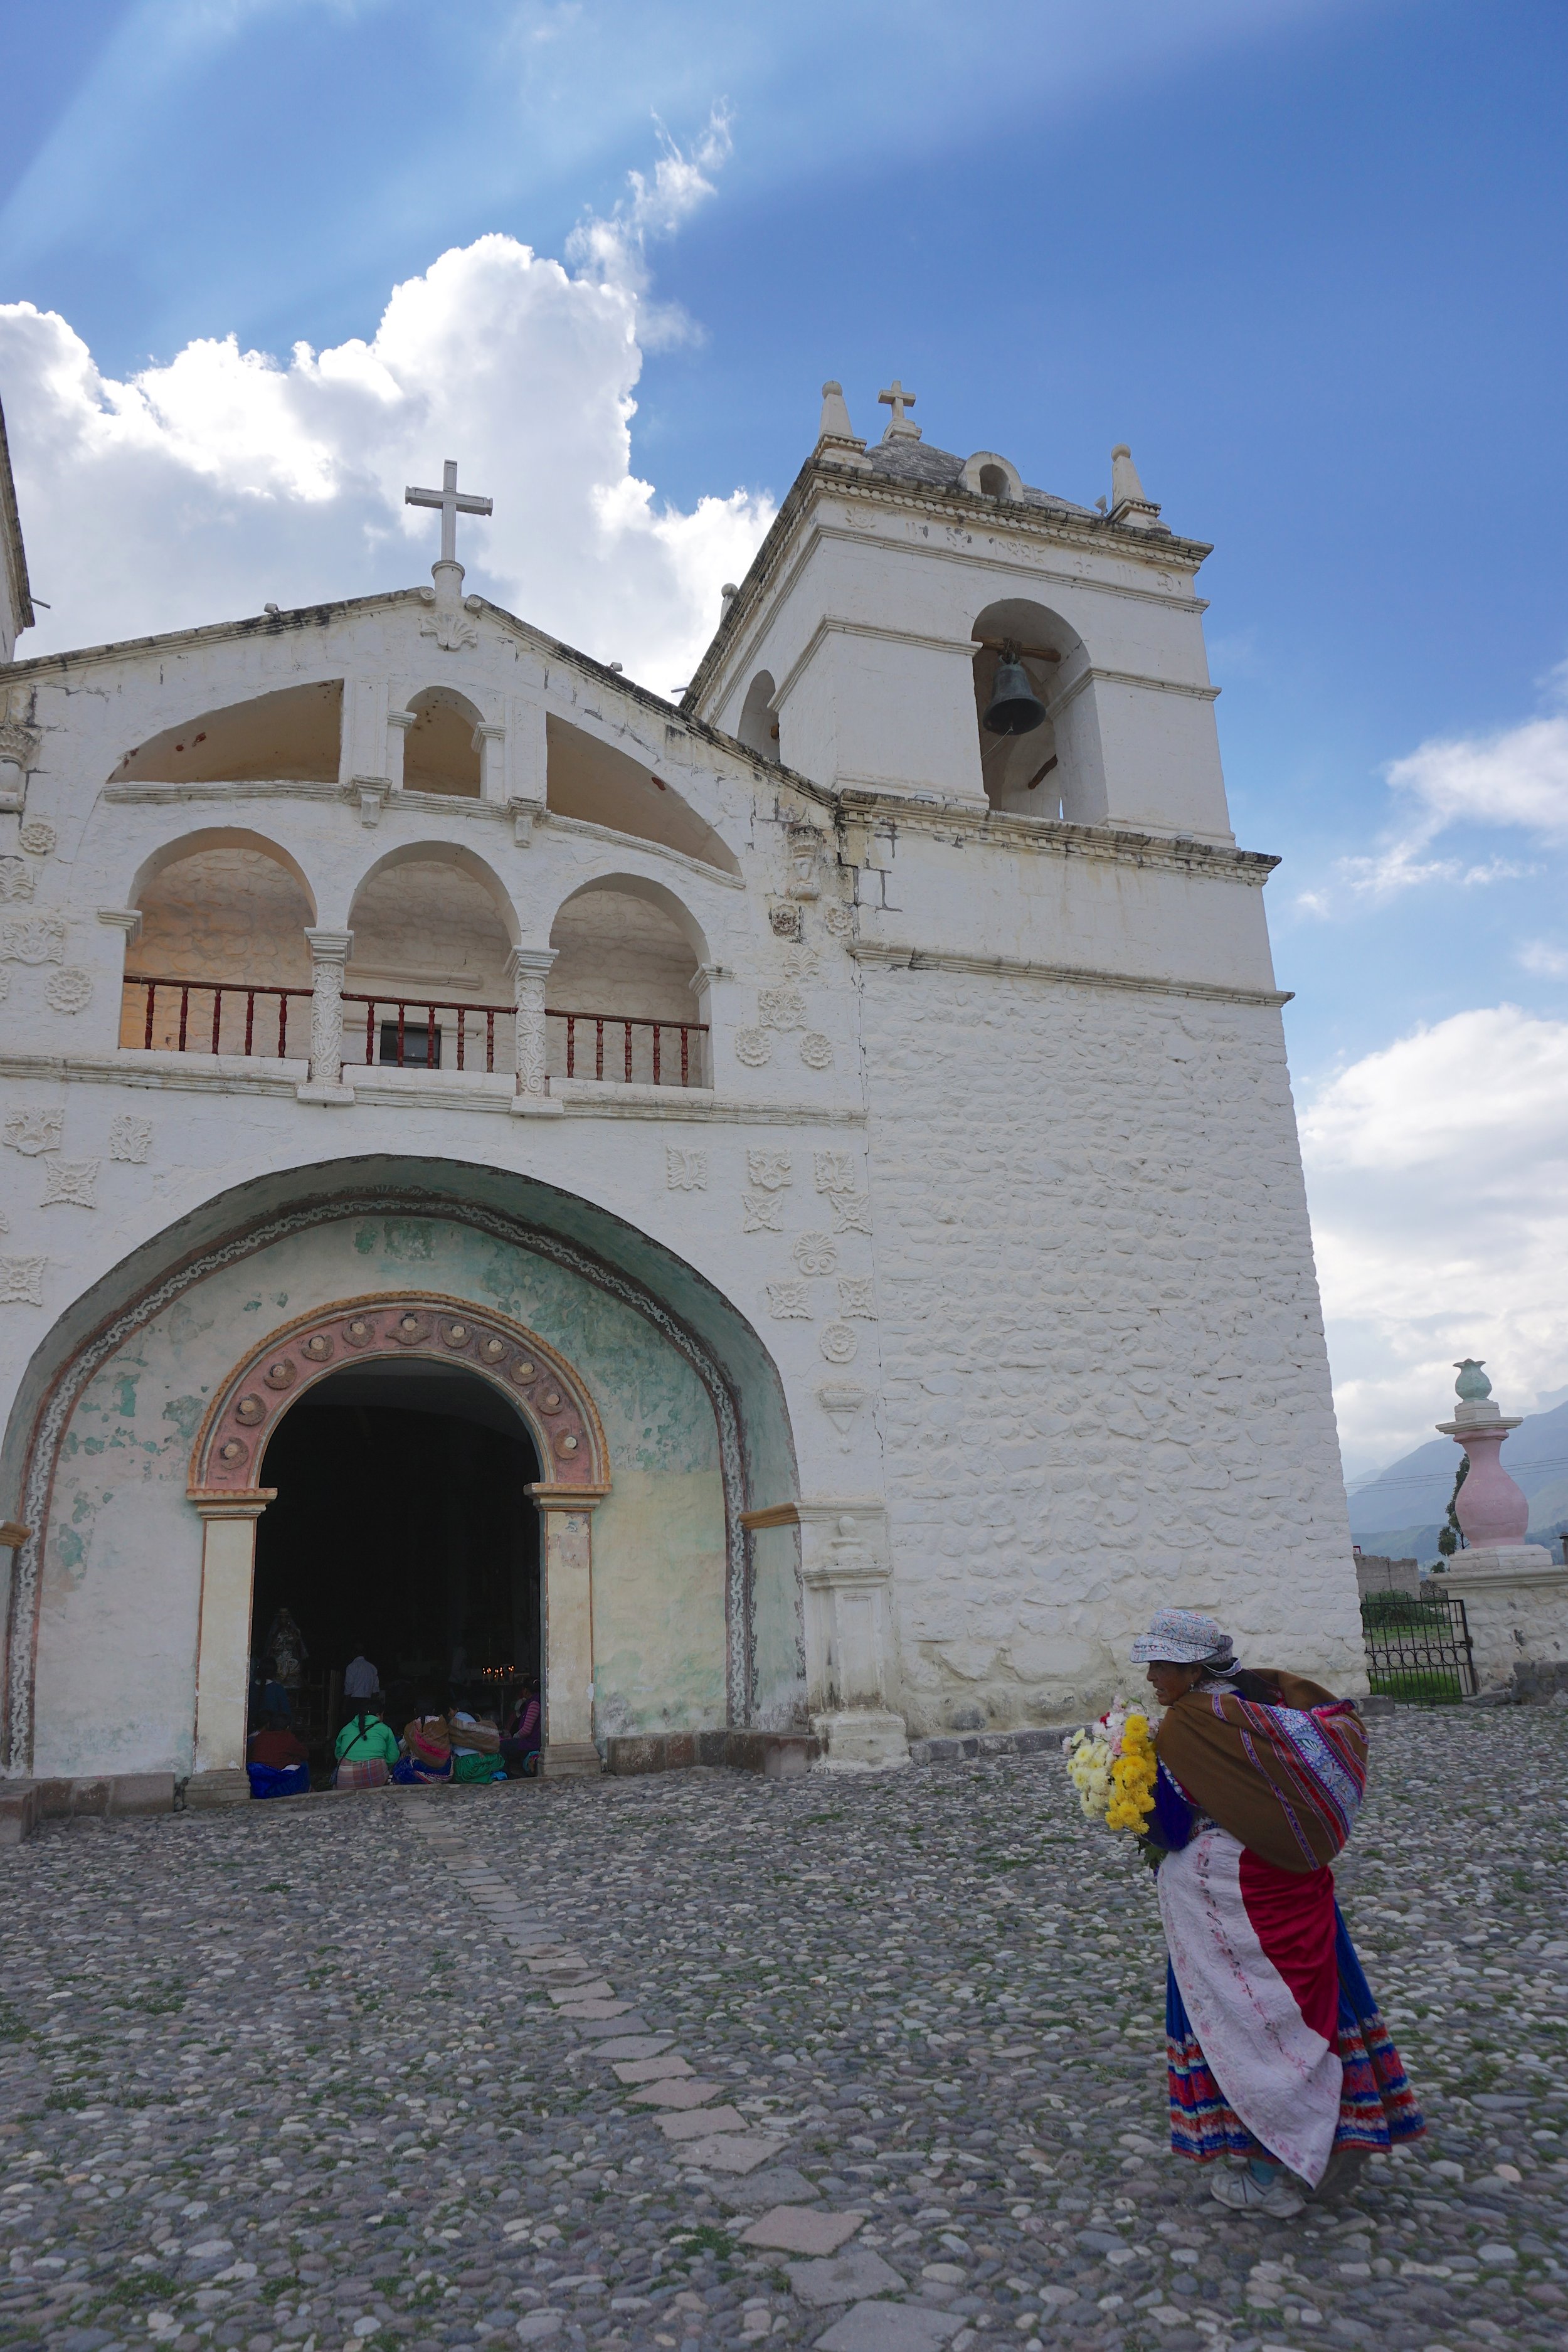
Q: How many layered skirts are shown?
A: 1